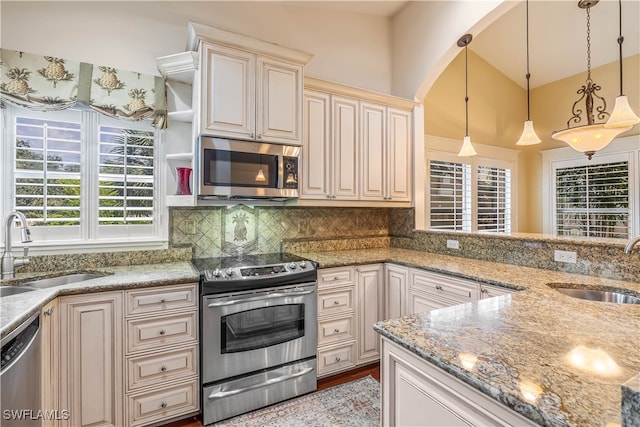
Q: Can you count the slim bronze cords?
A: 3